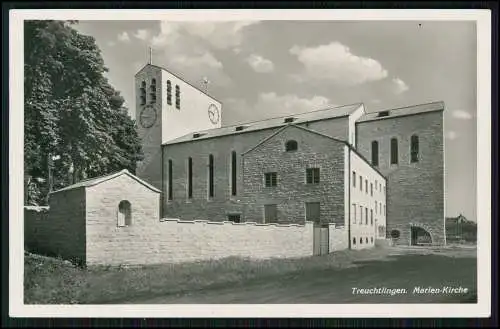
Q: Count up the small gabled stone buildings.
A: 1